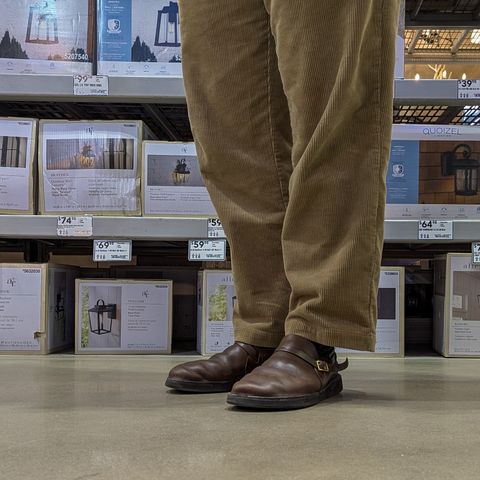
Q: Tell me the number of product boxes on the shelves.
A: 12